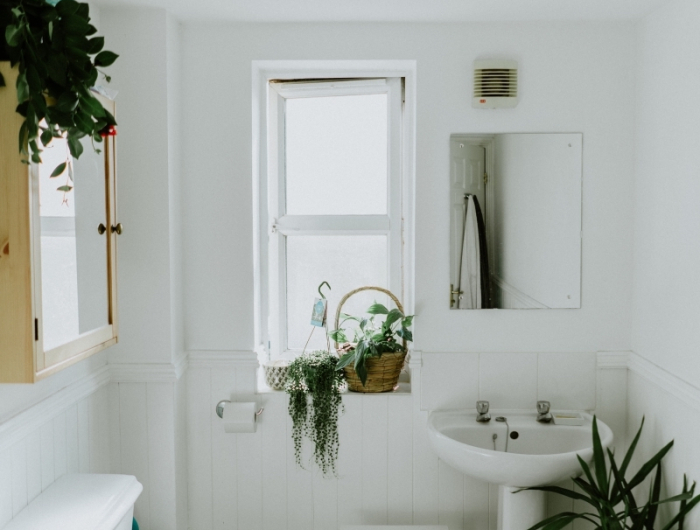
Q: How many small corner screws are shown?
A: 4